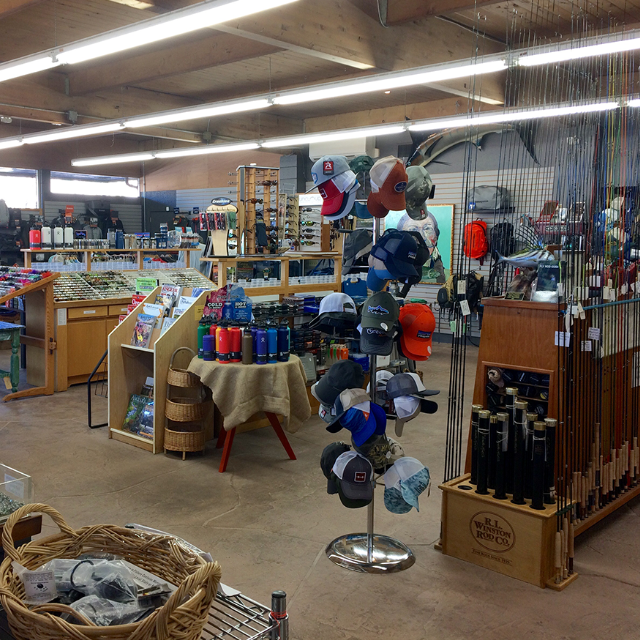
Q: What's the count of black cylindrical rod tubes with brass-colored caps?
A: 9